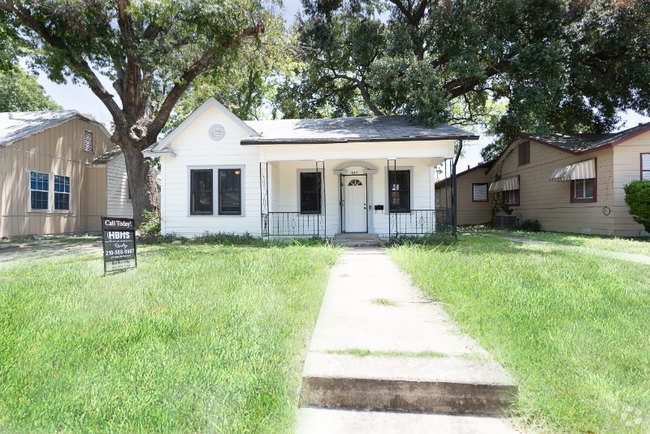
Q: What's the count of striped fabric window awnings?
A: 2